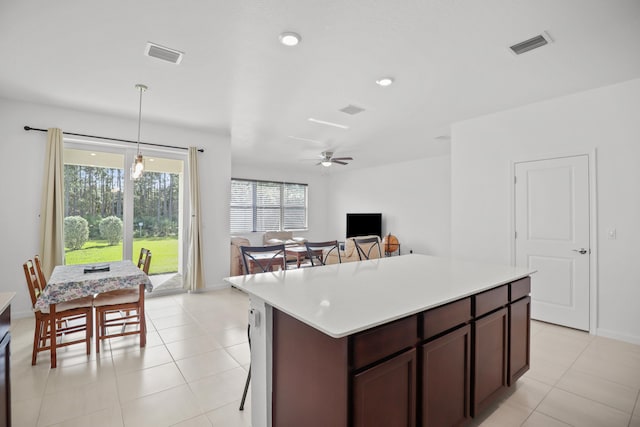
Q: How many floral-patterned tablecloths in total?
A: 1